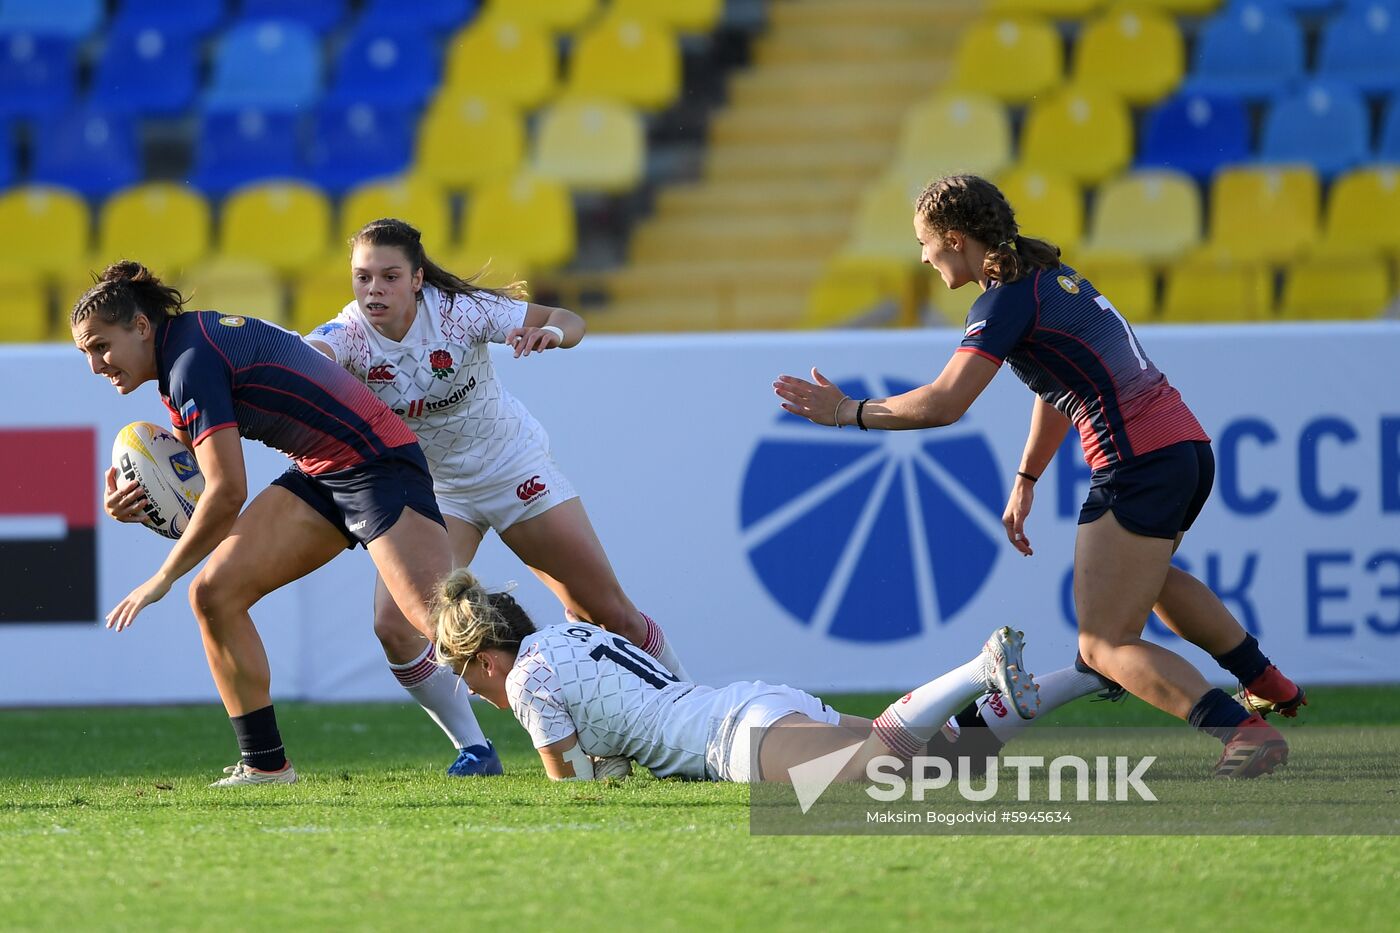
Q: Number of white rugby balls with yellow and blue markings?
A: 1